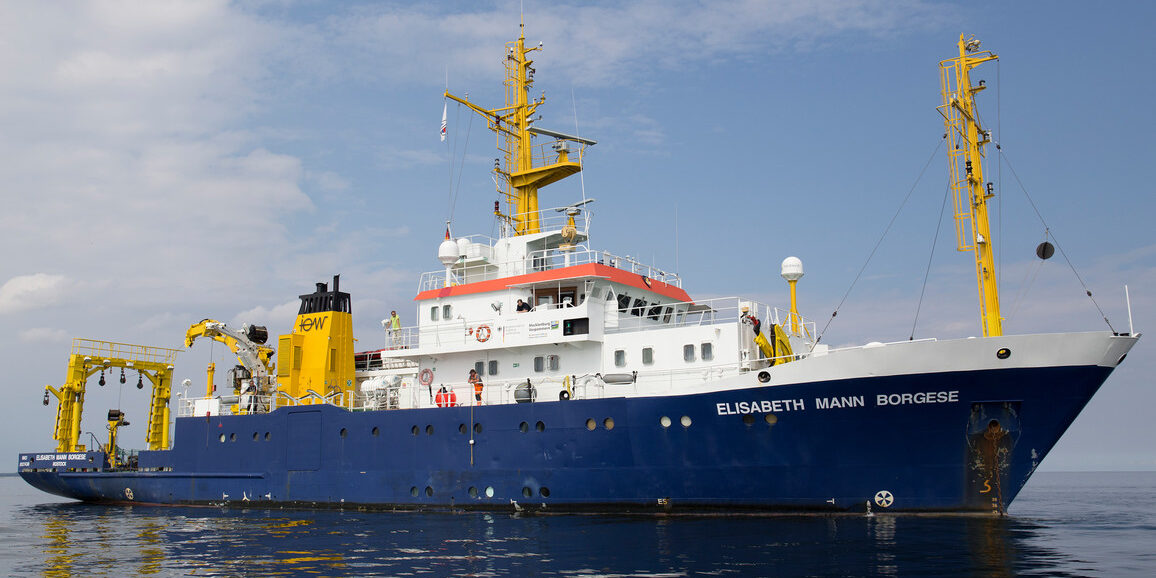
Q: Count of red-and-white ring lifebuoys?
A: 2